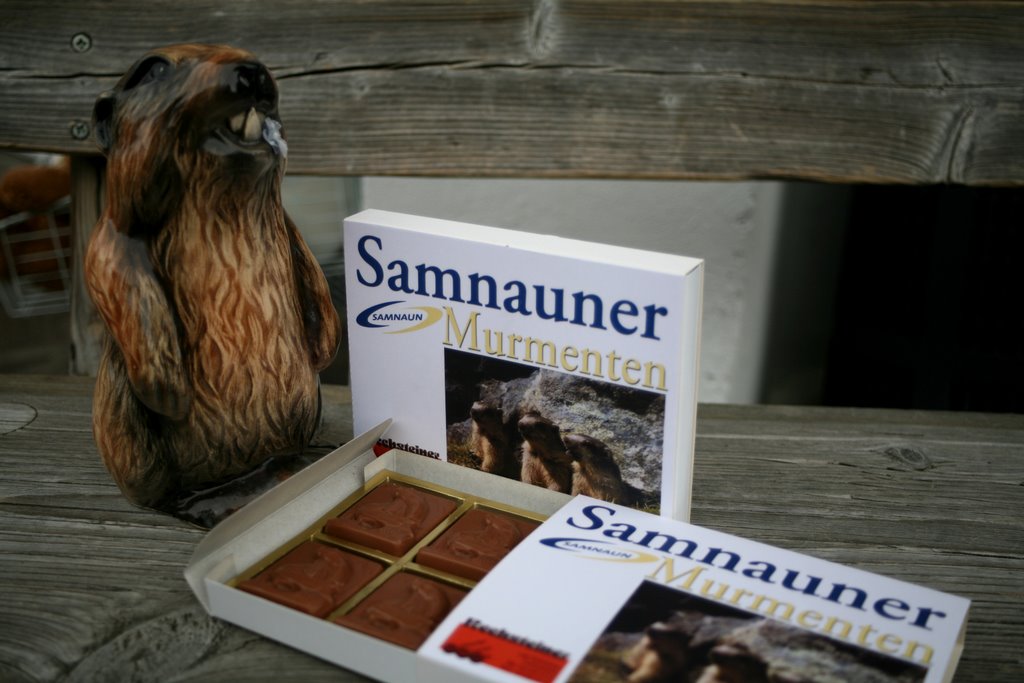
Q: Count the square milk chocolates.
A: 4